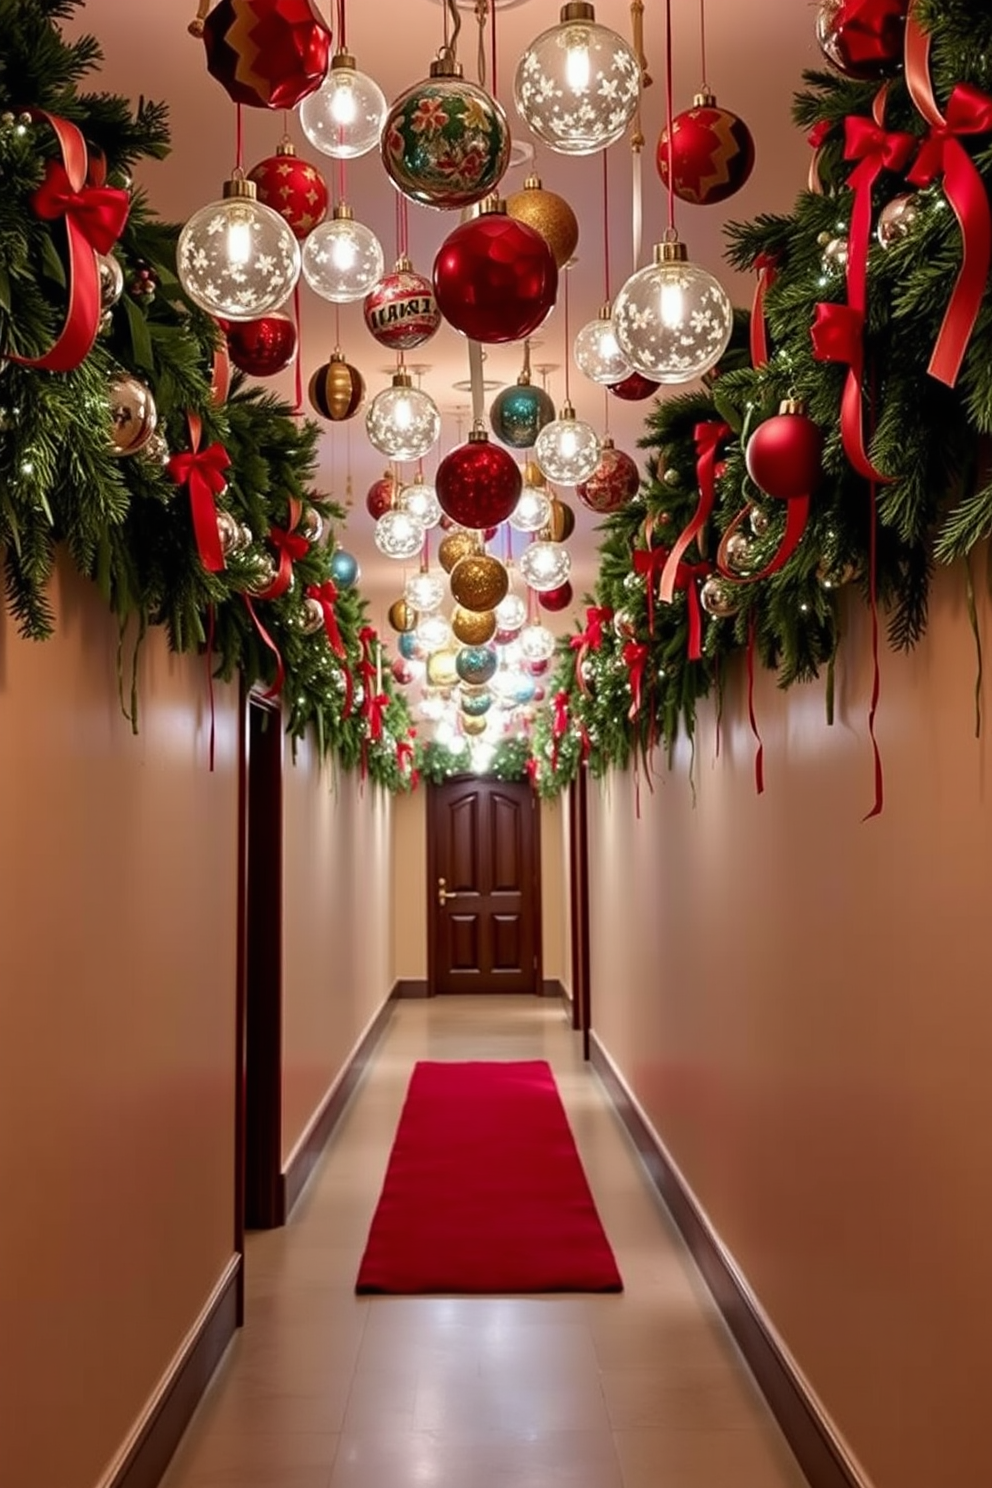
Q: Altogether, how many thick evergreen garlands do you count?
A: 2